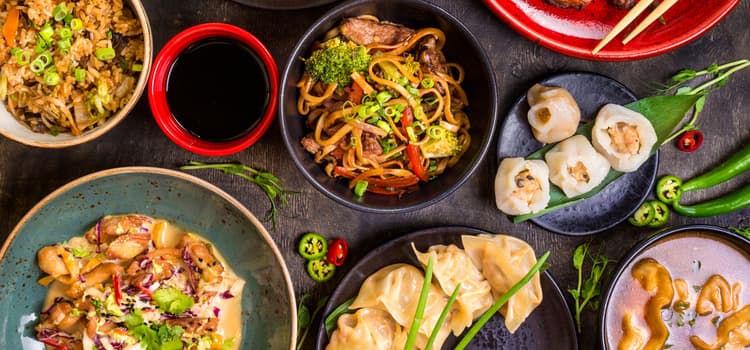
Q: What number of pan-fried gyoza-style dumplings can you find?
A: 4